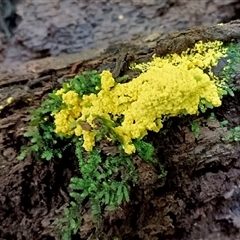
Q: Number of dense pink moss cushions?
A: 0